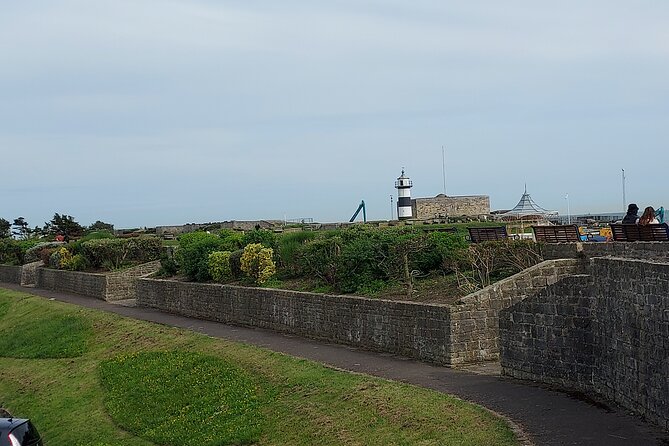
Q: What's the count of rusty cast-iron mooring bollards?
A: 0